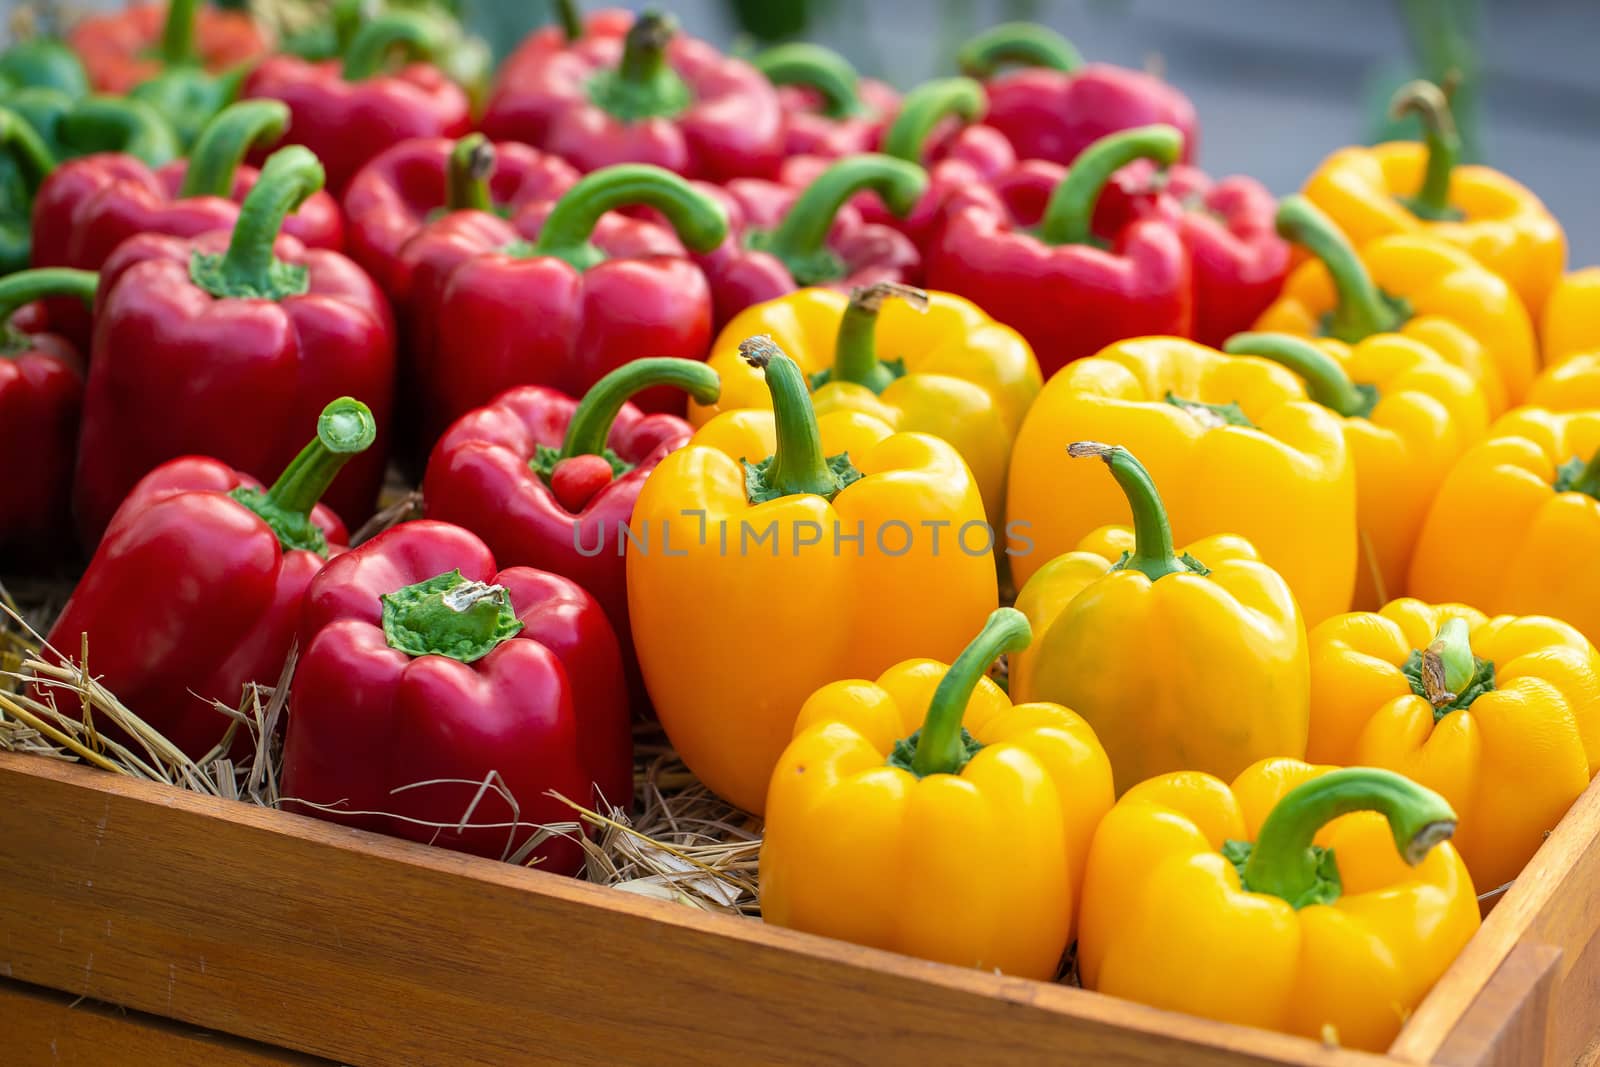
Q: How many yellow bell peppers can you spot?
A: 13